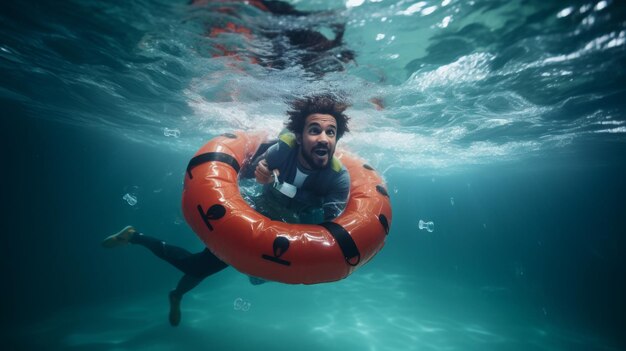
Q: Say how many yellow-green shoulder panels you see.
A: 2